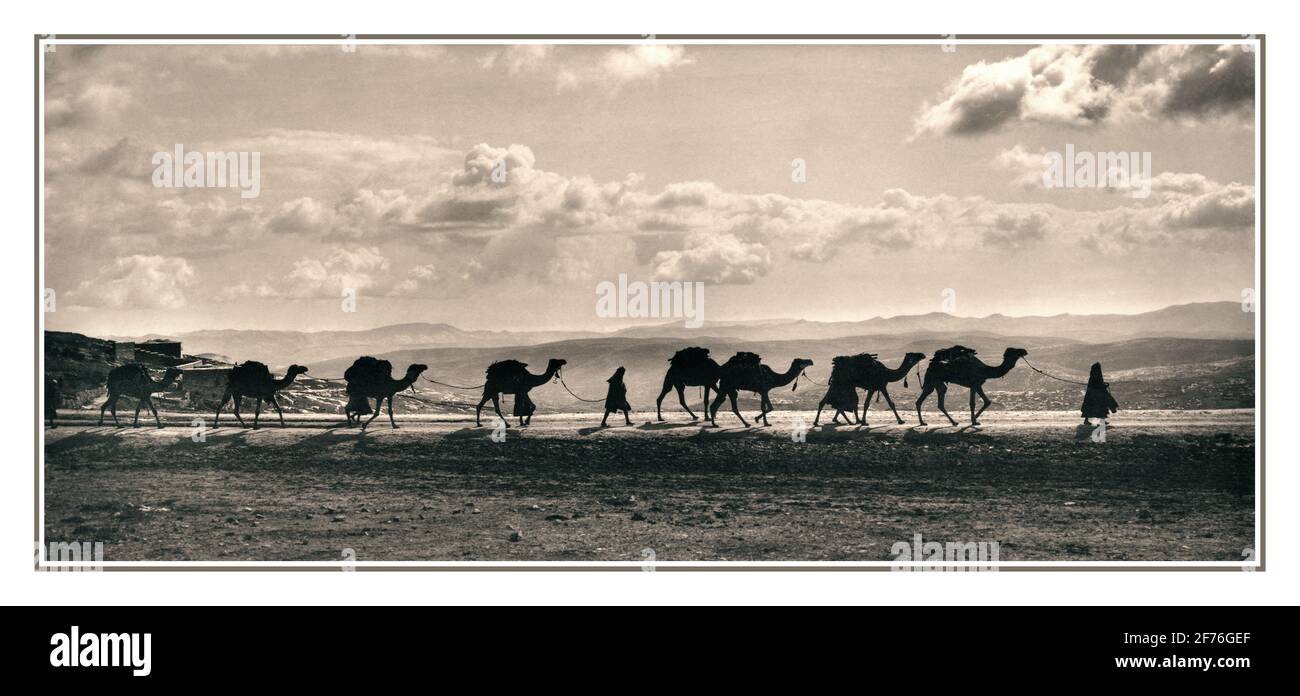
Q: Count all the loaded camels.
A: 8